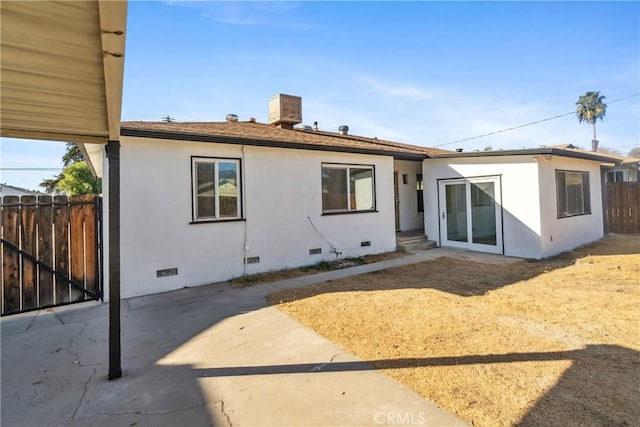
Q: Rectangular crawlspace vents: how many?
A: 4